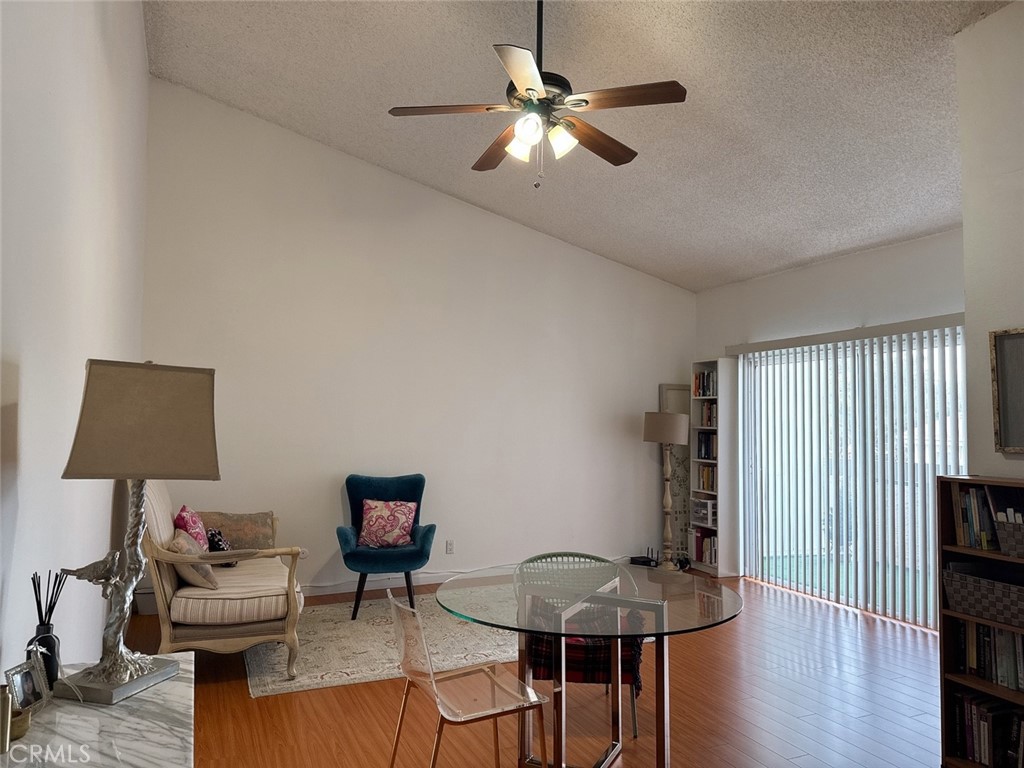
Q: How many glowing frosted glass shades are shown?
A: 3